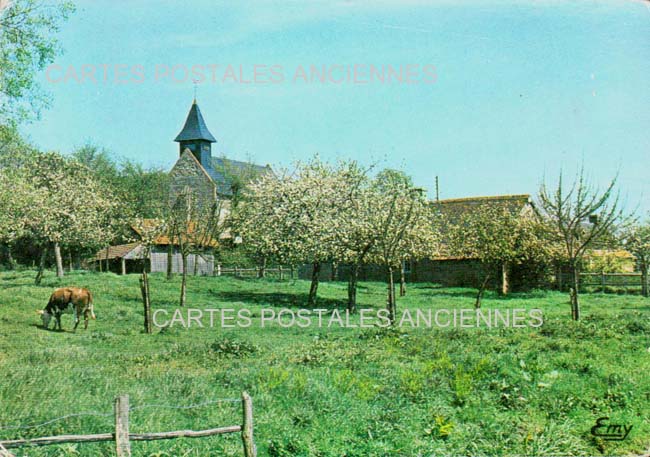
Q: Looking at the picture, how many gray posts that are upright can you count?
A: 2